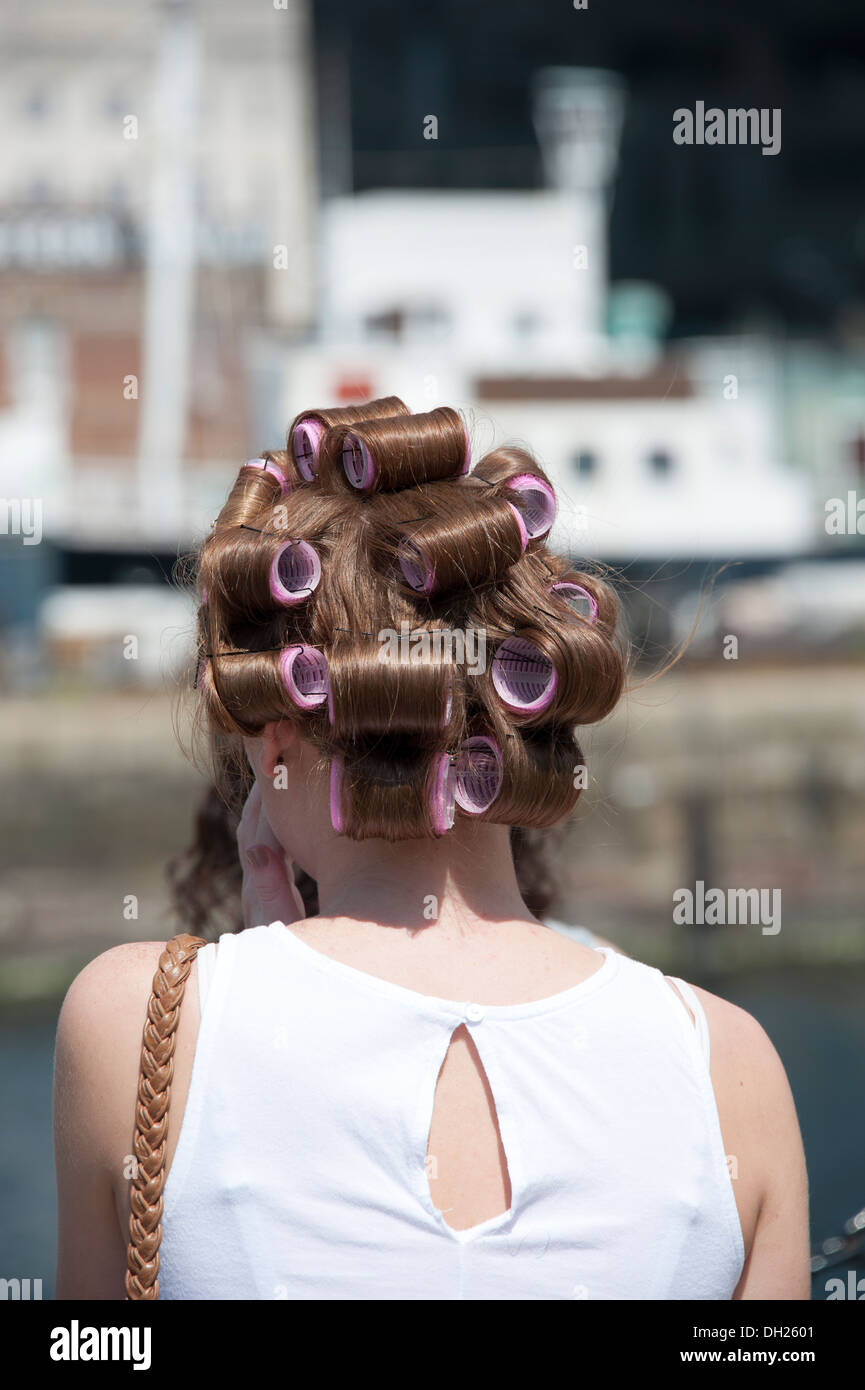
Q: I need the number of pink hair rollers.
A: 12